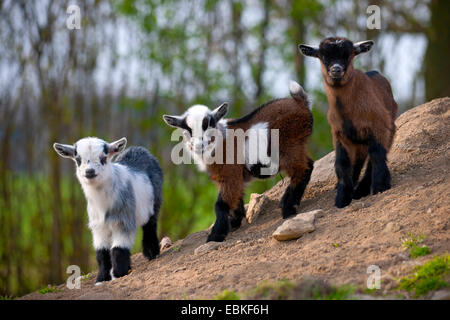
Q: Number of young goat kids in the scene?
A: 3